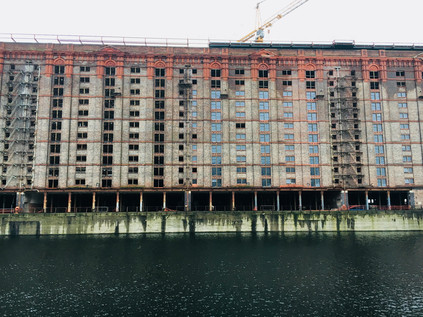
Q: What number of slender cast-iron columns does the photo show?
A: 14